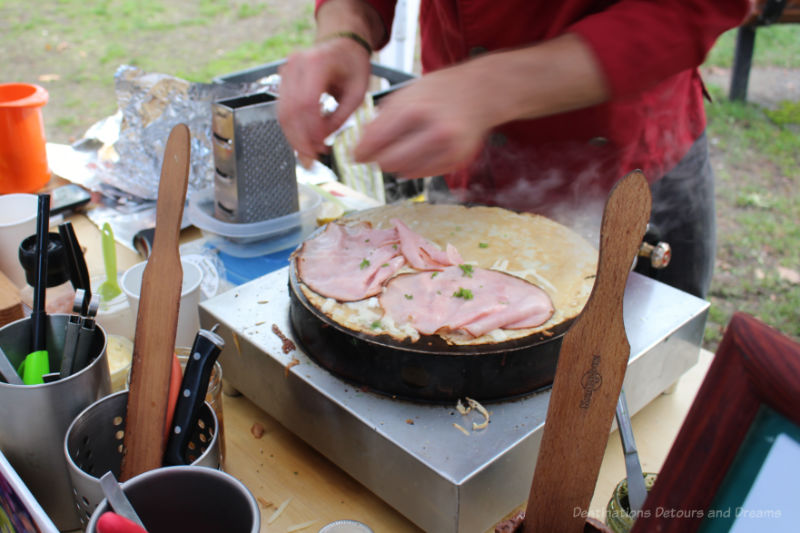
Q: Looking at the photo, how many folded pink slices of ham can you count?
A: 3